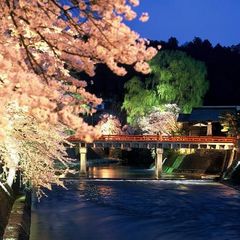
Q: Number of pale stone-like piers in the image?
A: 2